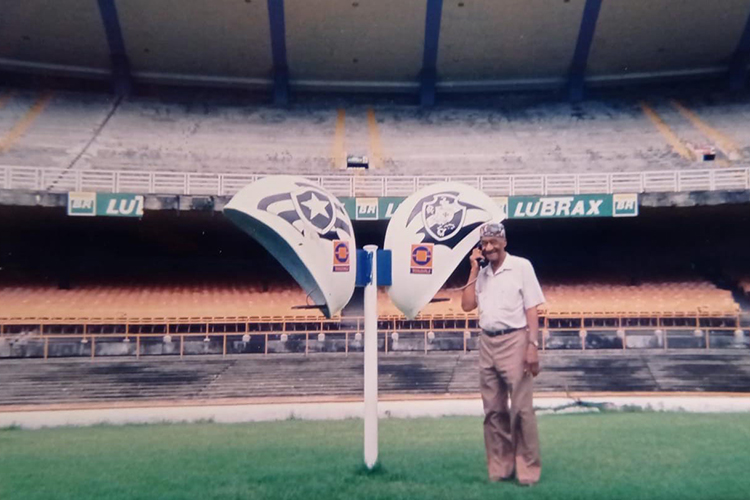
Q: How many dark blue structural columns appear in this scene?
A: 5